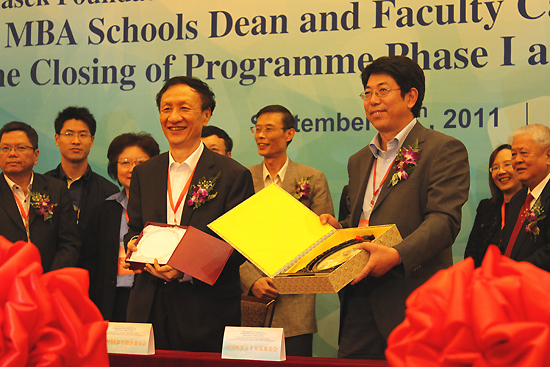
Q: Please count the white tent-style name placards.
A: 2